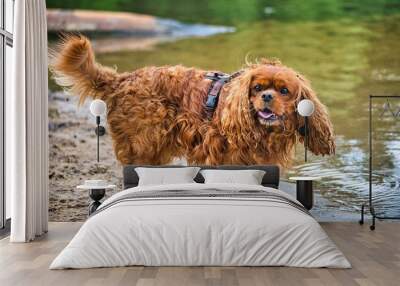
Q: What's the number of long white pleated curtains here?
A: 1